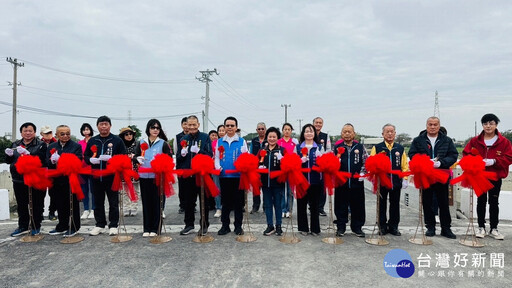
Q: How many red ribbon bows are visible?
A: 11